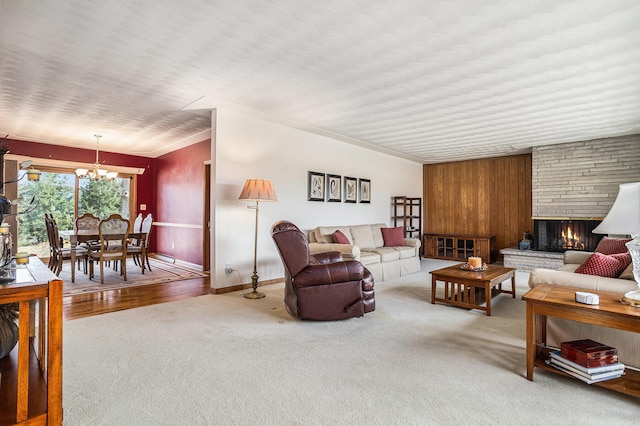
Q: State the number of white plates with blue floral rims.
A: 0